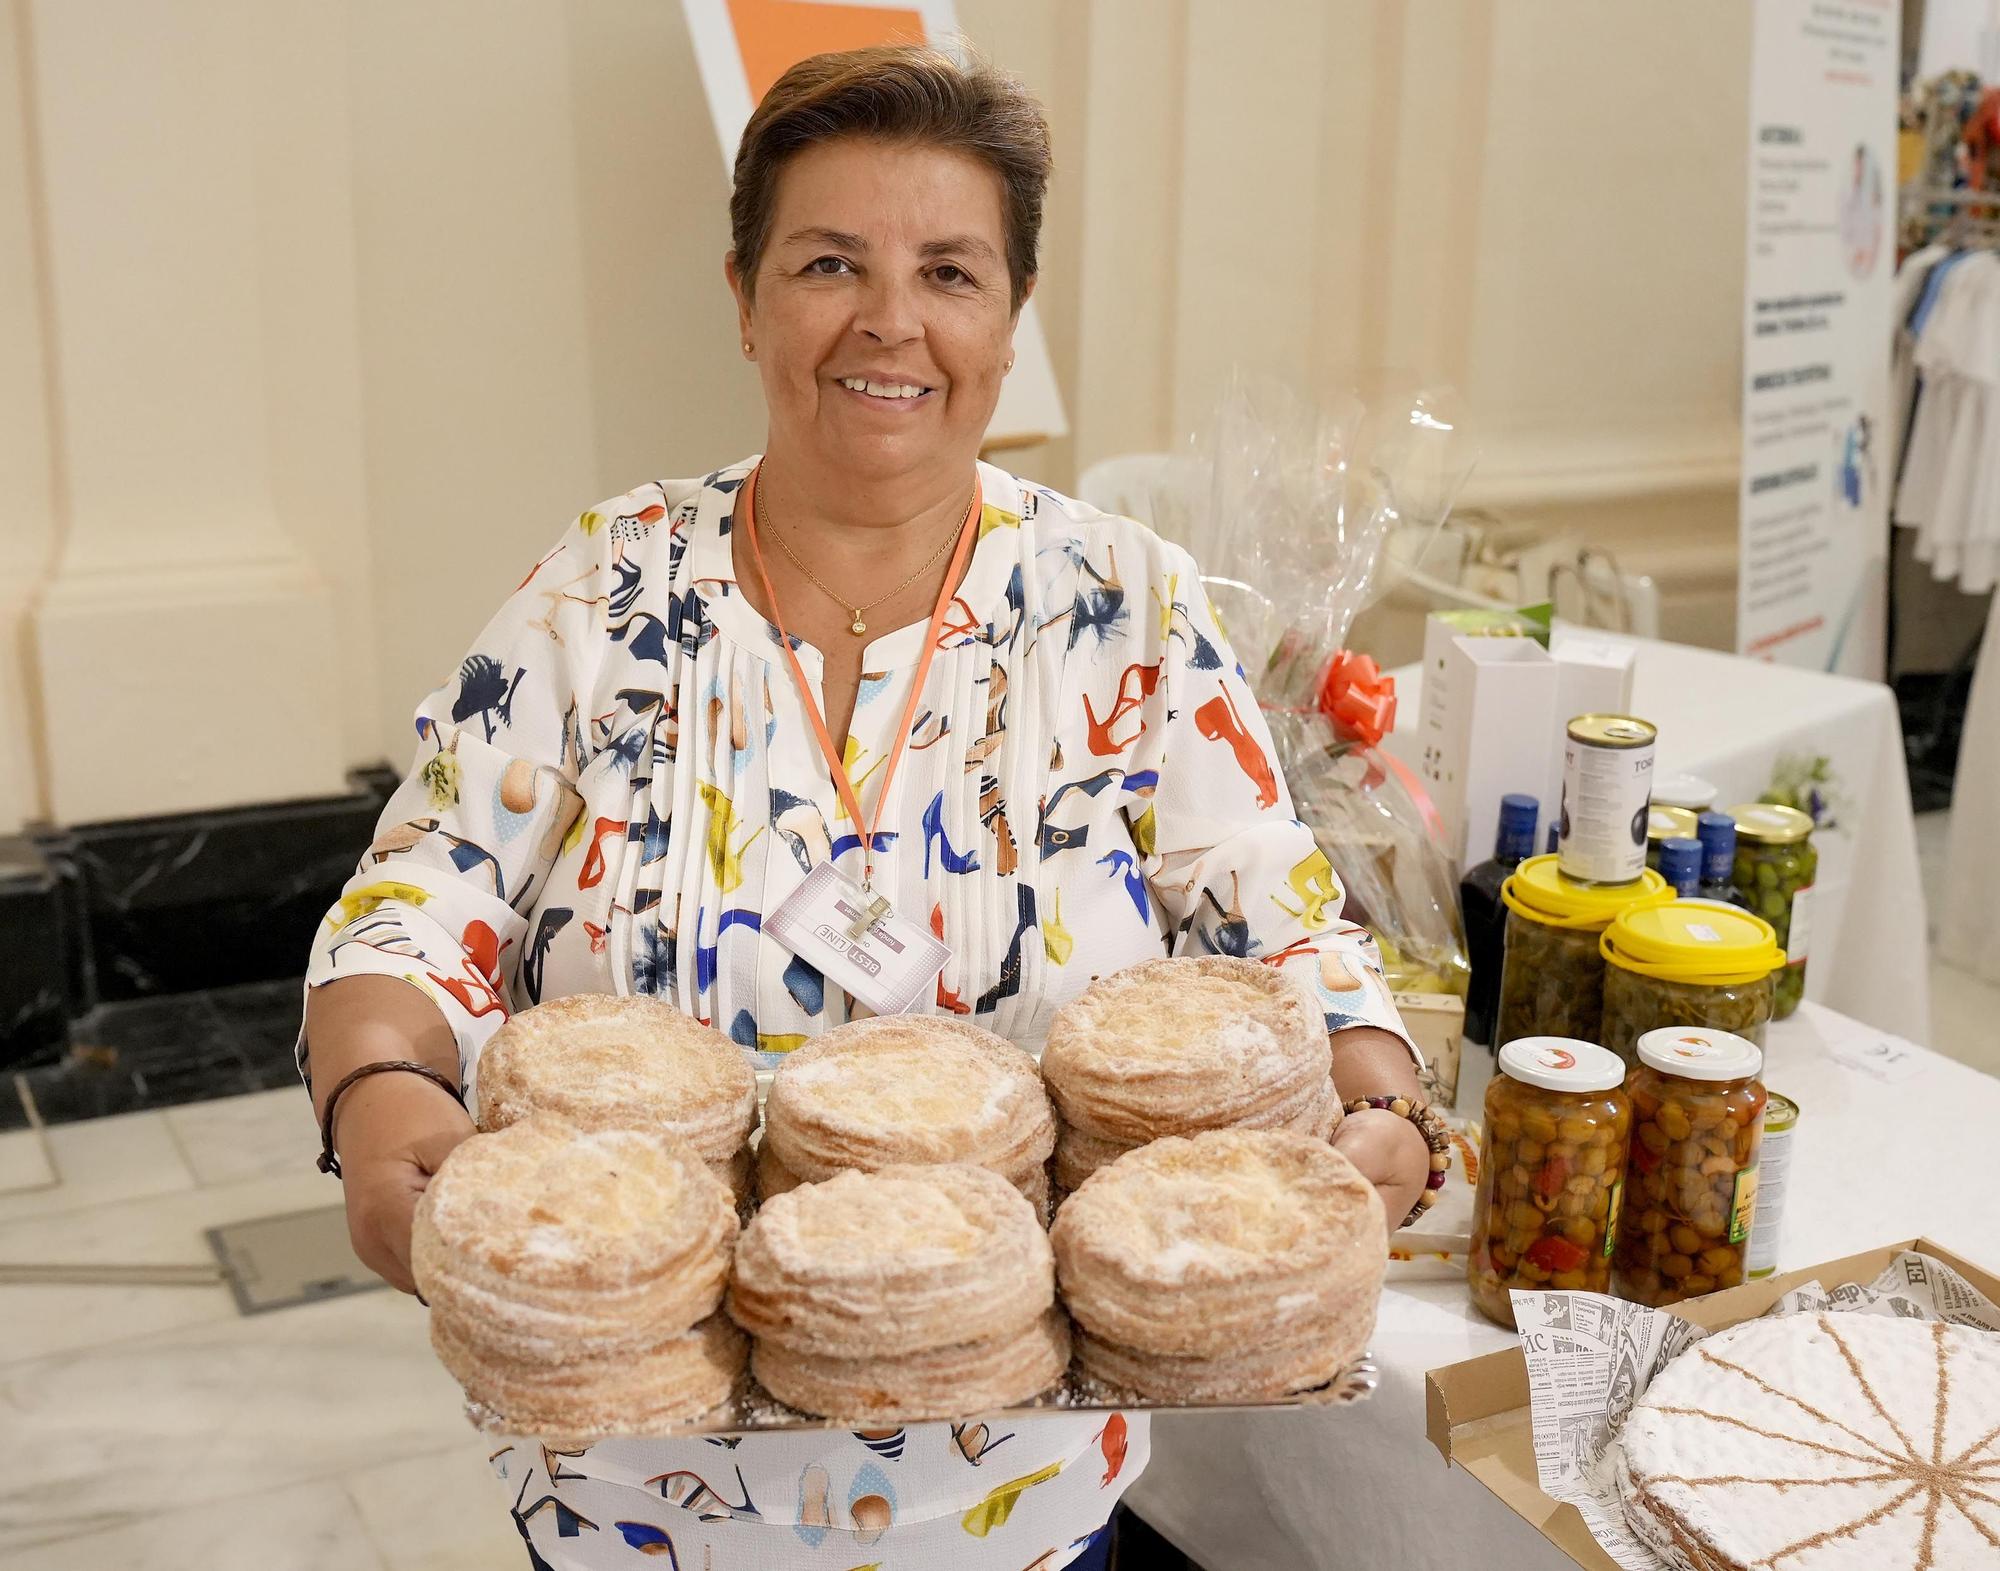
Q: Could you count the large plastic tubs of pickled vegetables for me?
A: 2